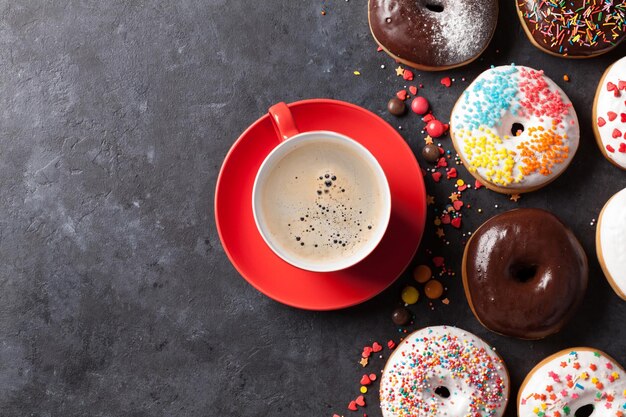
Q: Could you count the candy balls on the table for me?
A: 8